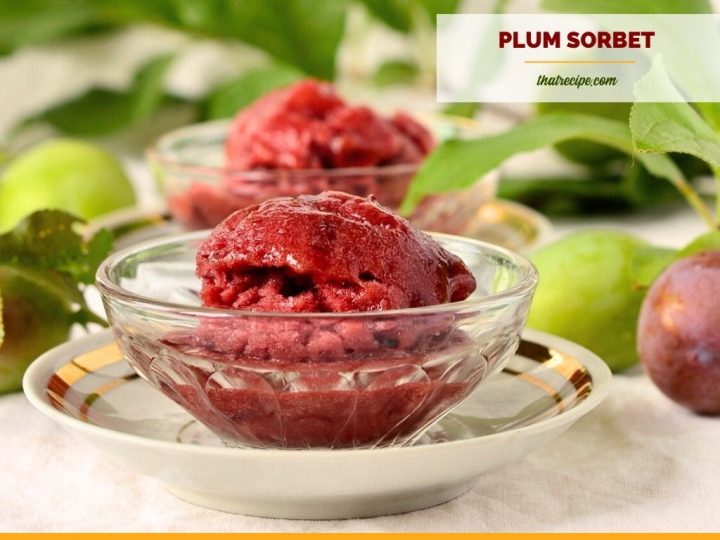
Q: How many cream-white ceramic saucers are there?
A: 2